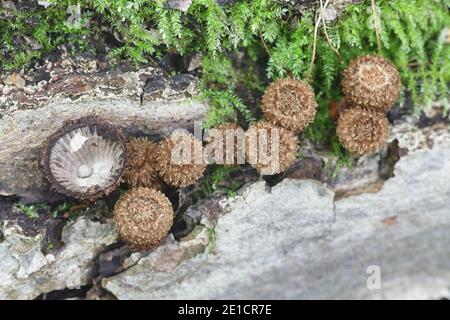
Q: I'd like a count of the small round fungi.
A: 9